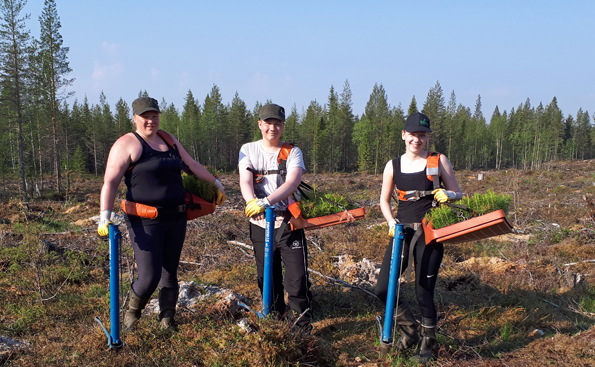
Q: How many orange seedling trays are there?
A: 3